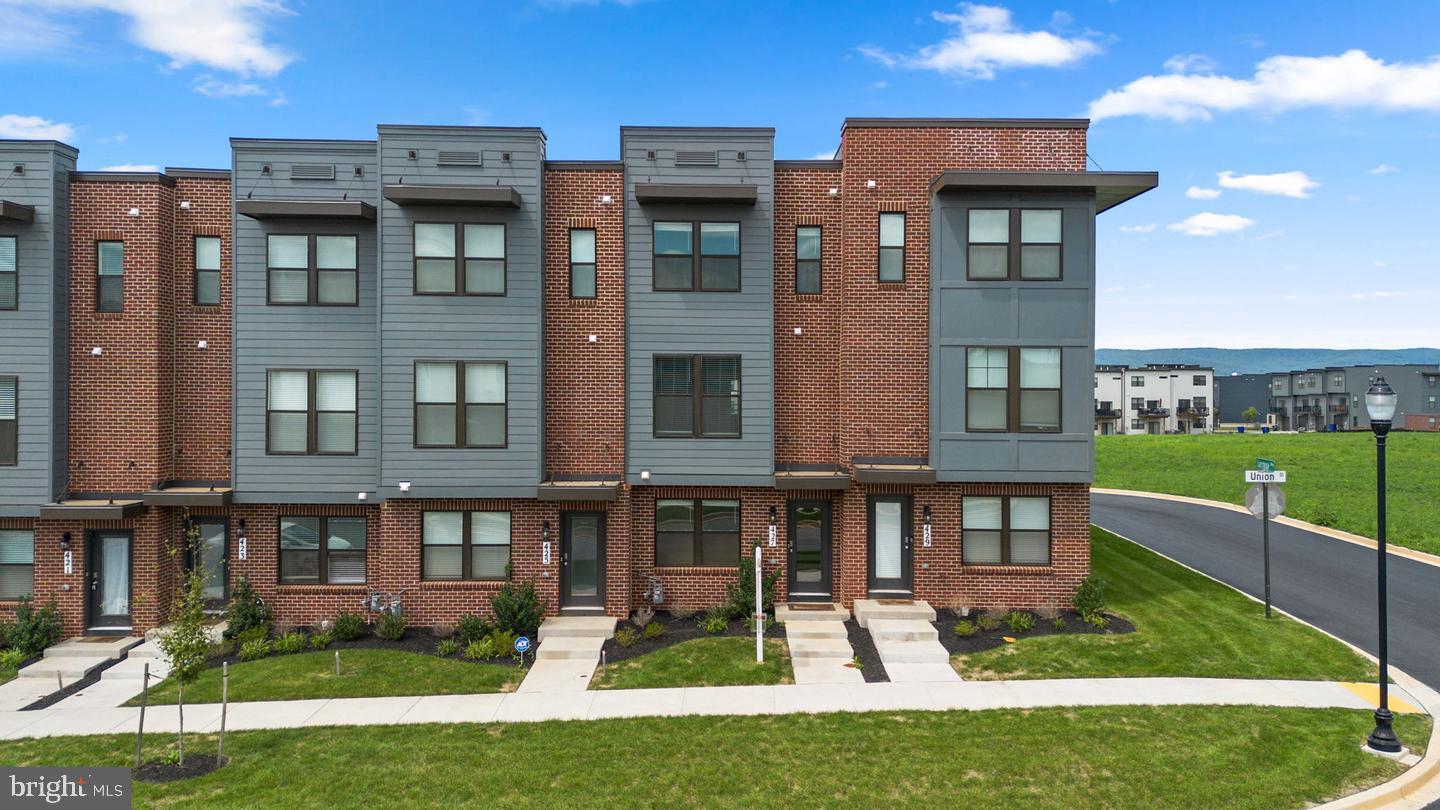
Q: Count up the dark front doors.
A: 5